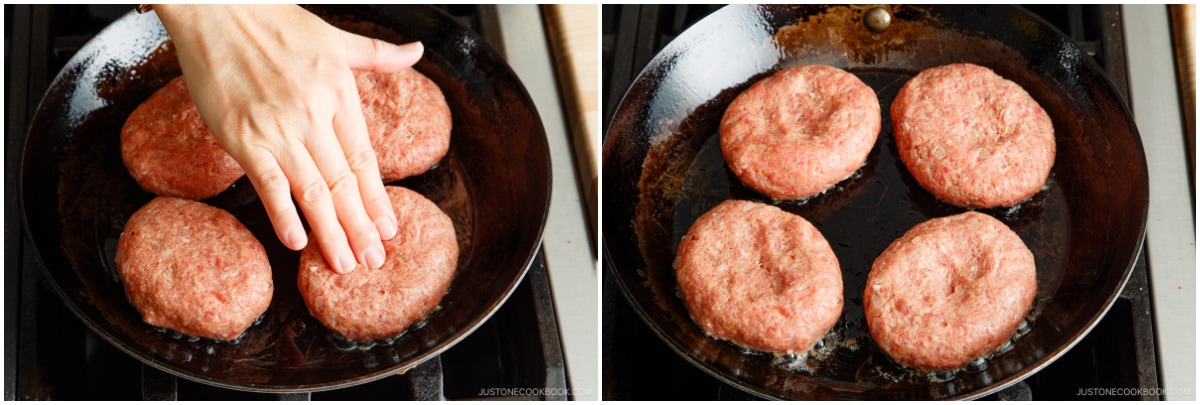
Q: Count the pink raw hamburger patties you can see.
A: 8